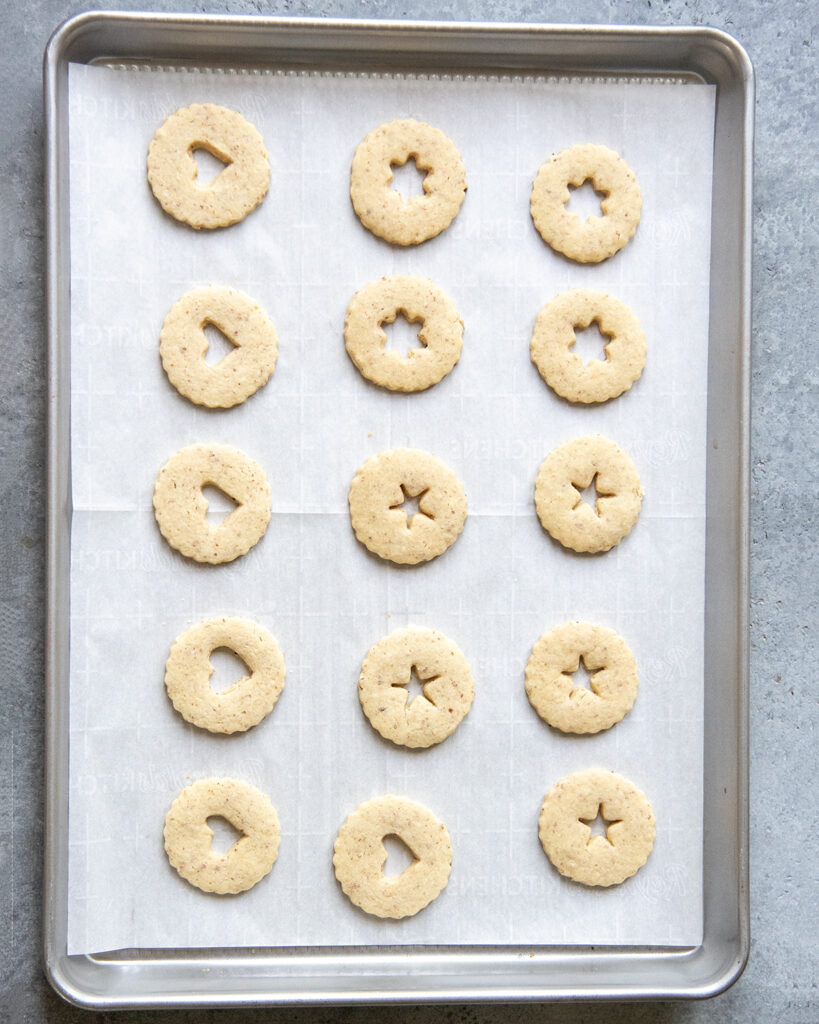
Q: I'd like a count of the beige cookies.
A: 15